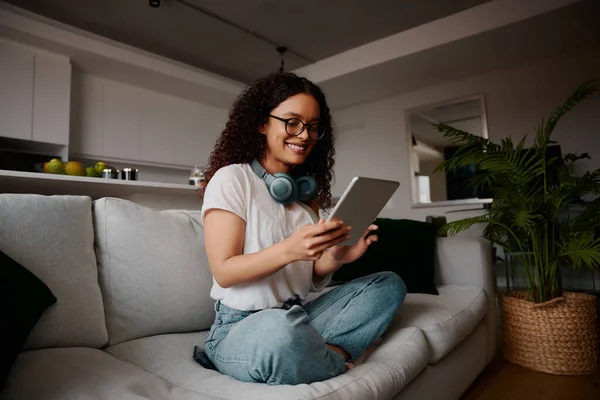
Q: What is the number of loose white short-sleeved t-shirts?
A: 1